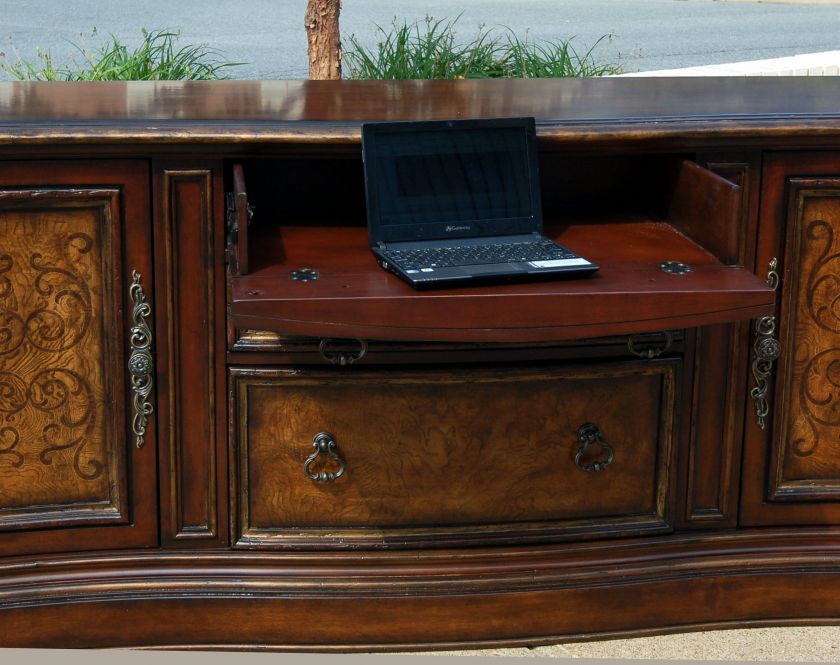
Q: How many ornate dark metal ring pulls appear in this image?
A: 4